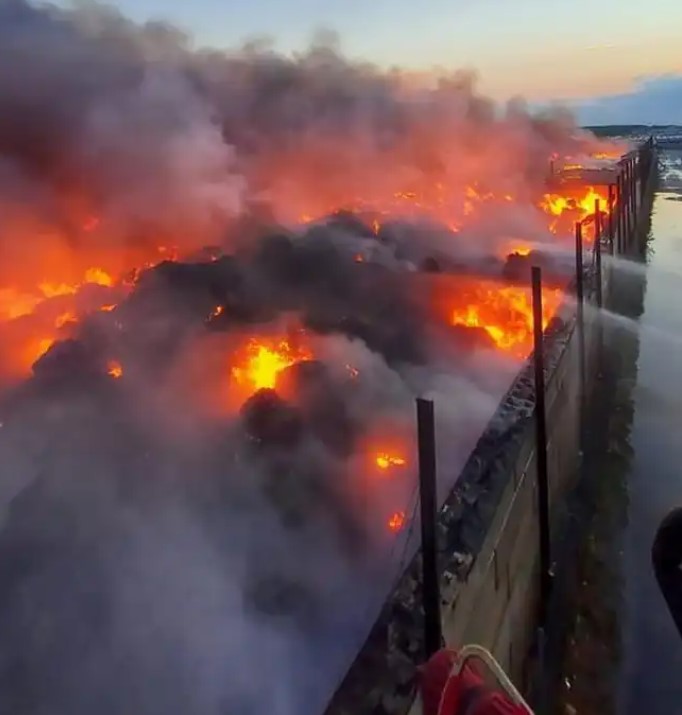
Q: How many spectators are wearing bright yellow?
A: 0